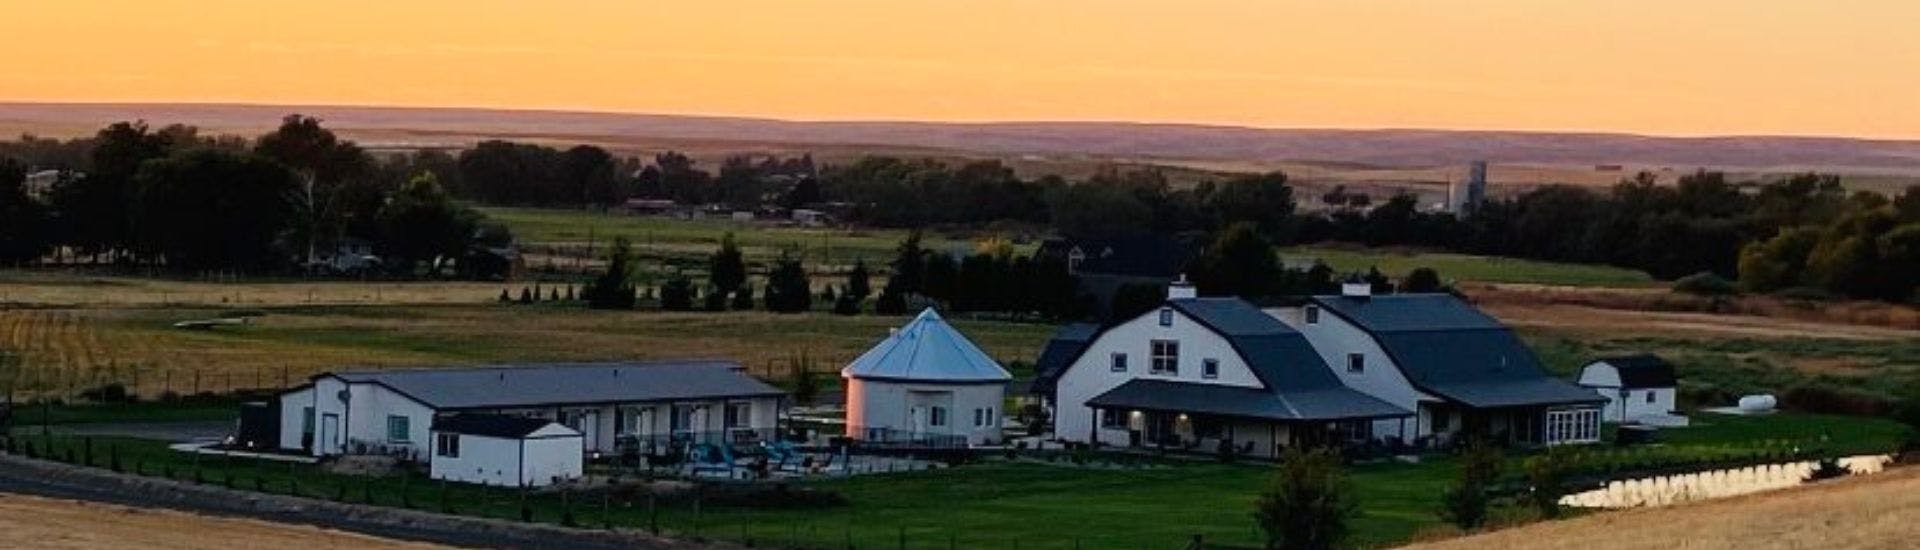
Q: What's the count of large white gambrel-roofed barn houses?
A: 2